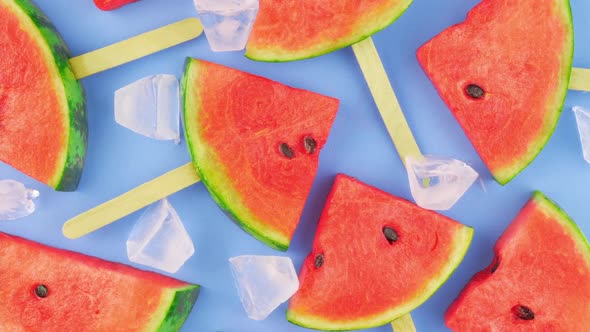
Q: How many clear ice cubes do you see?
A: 7